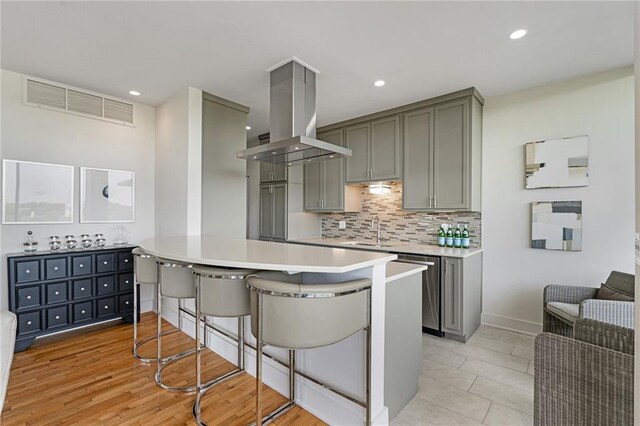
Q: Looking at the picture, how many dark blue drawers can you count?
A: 15